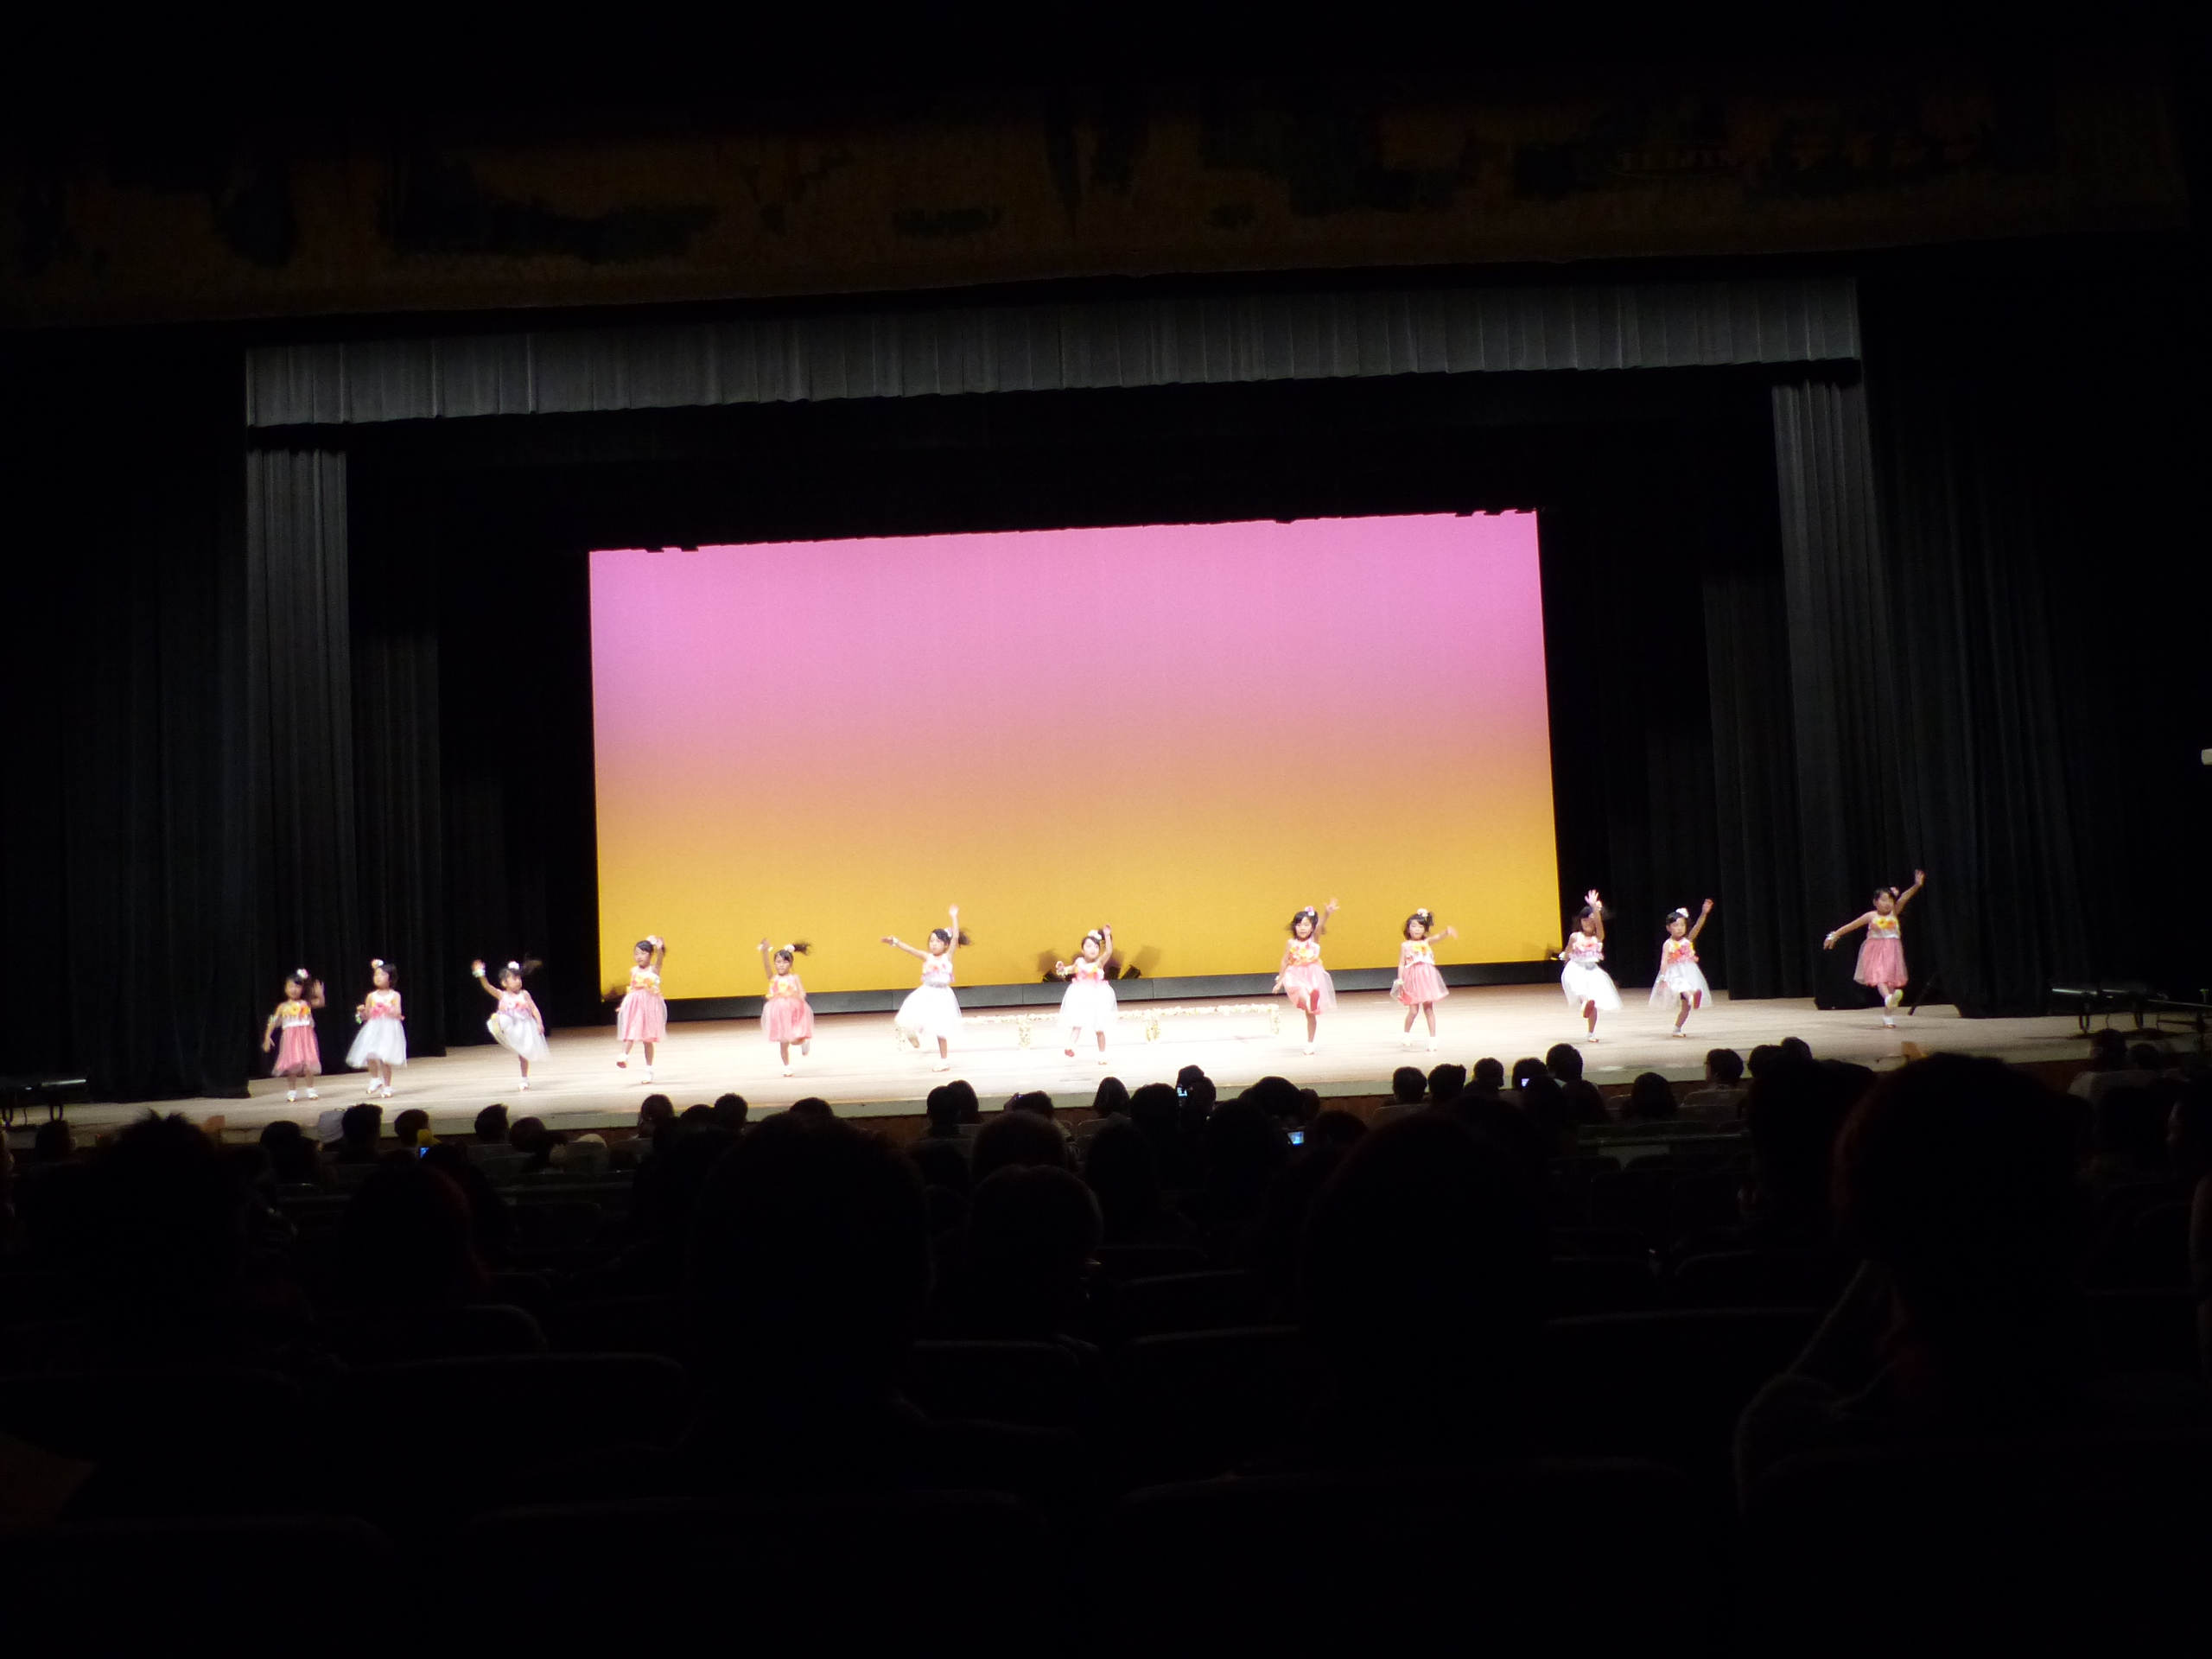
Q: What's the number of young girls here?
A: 12